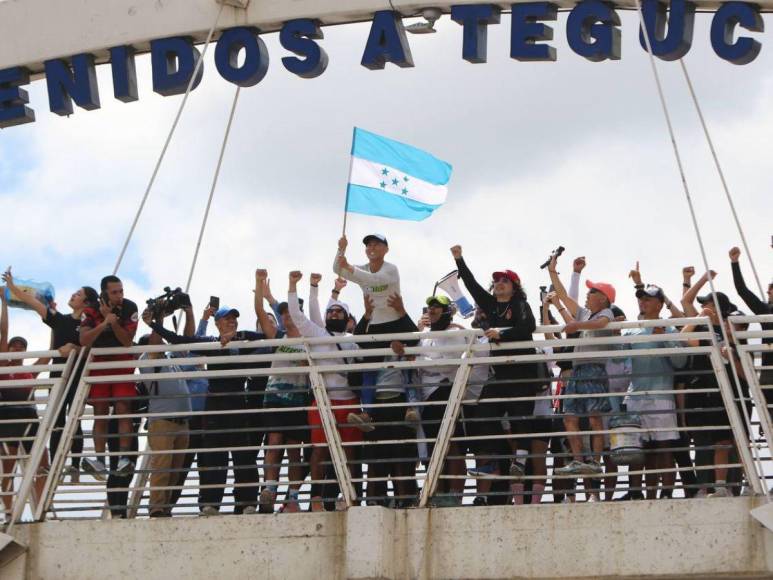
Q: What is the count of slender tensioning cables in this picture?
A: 4